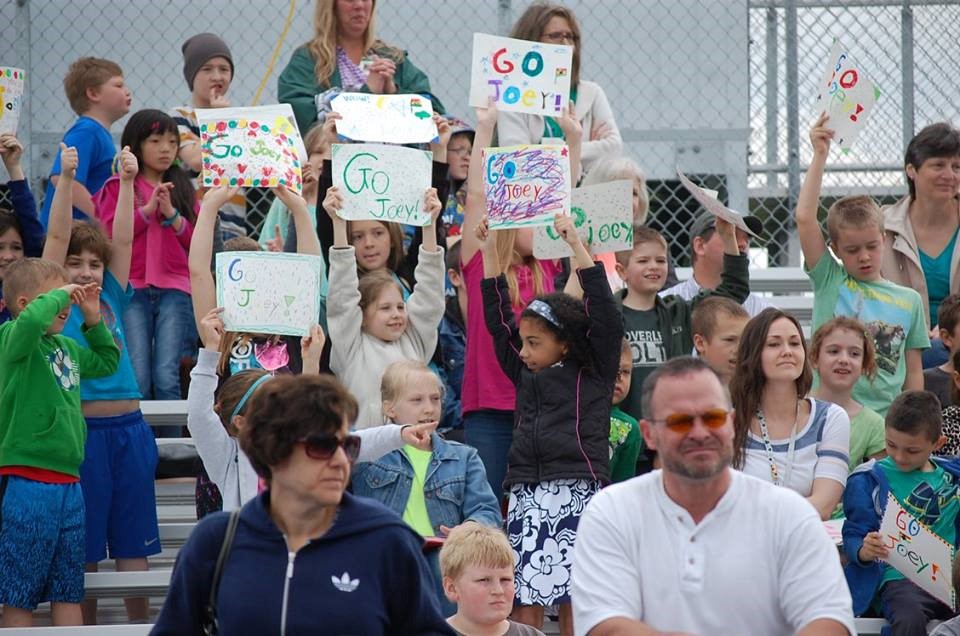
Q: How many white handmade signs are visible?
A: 11